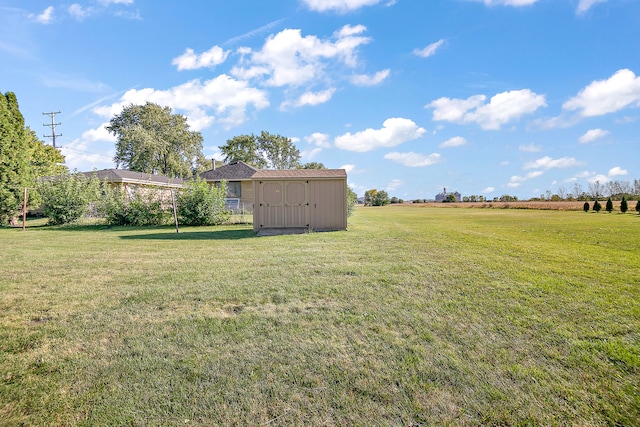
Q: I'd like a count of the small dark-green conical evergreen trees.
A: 5